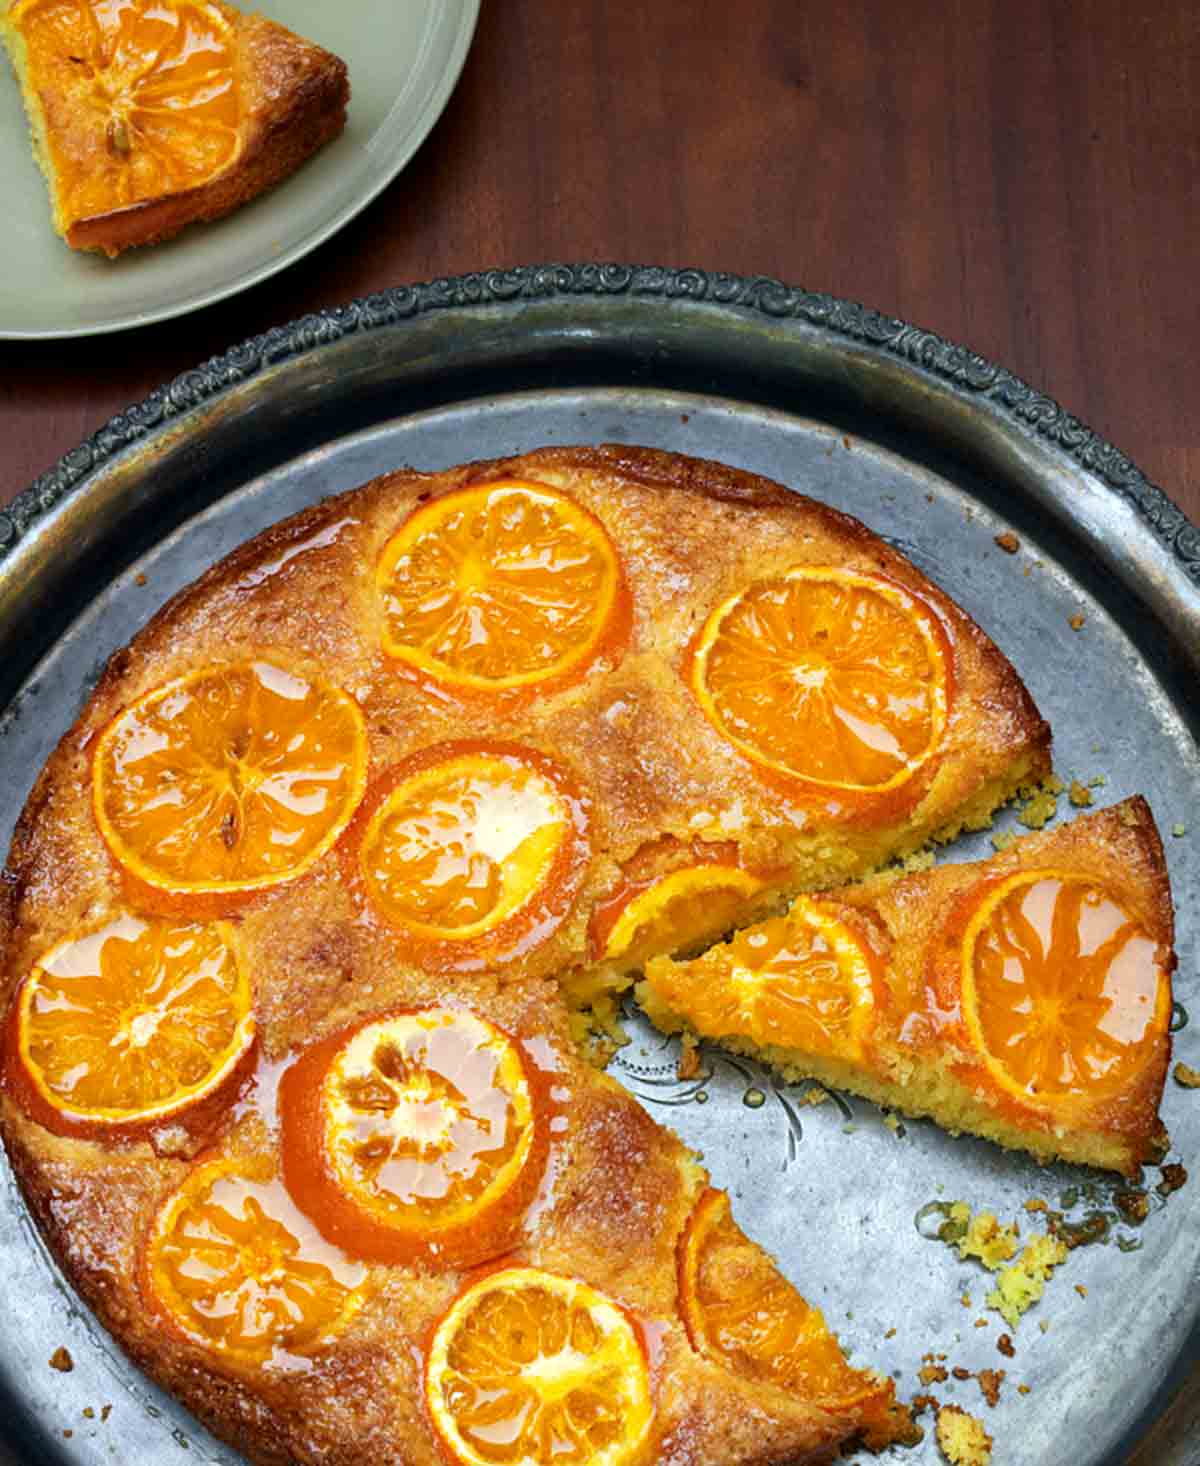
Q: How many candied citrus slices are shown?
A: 13